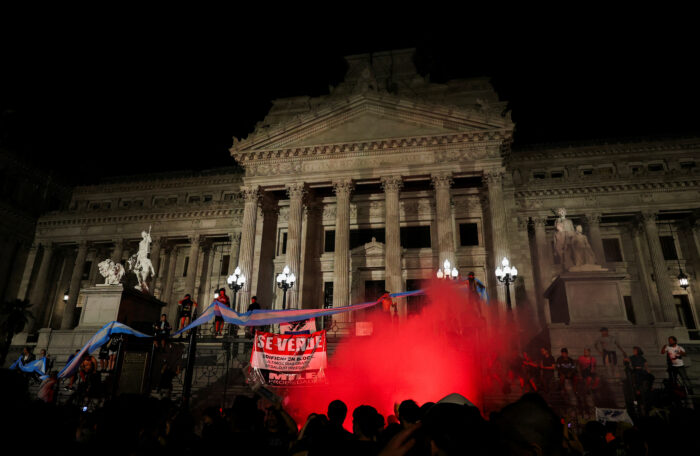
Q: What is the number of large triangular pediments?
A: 1